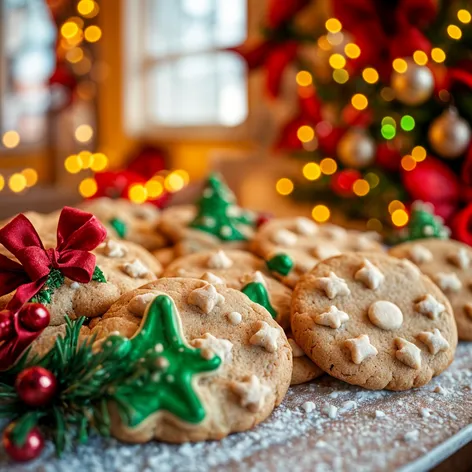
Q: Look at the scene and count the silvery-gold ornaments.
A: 3